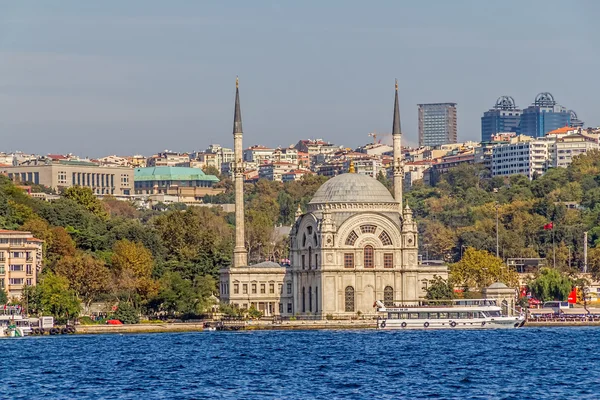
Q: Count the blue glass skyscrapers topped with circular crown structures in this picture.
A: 2